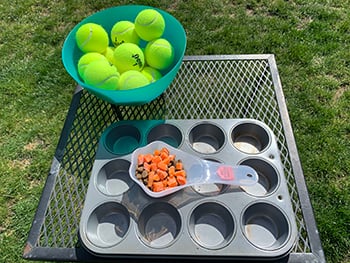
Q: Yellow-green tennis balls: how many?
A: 10